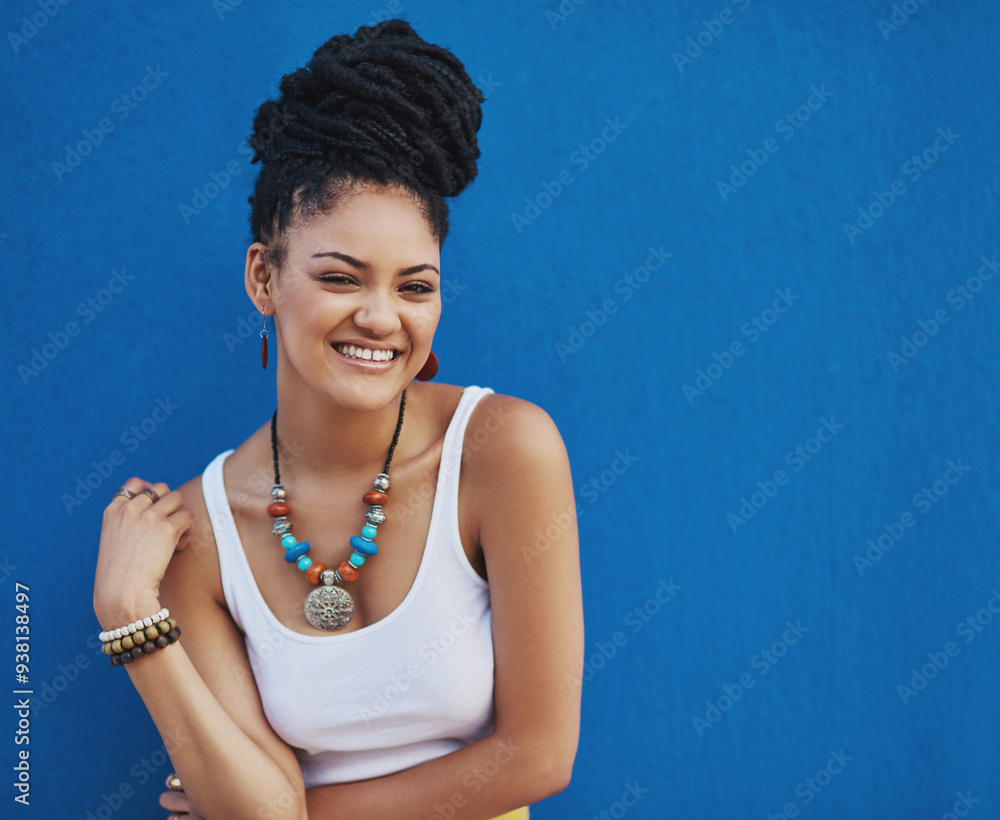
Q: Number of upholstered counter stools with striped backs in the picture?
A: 0